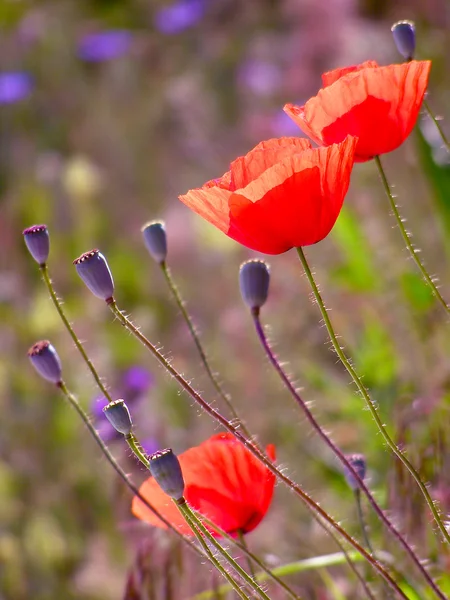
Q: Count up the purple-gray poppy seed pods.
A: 9